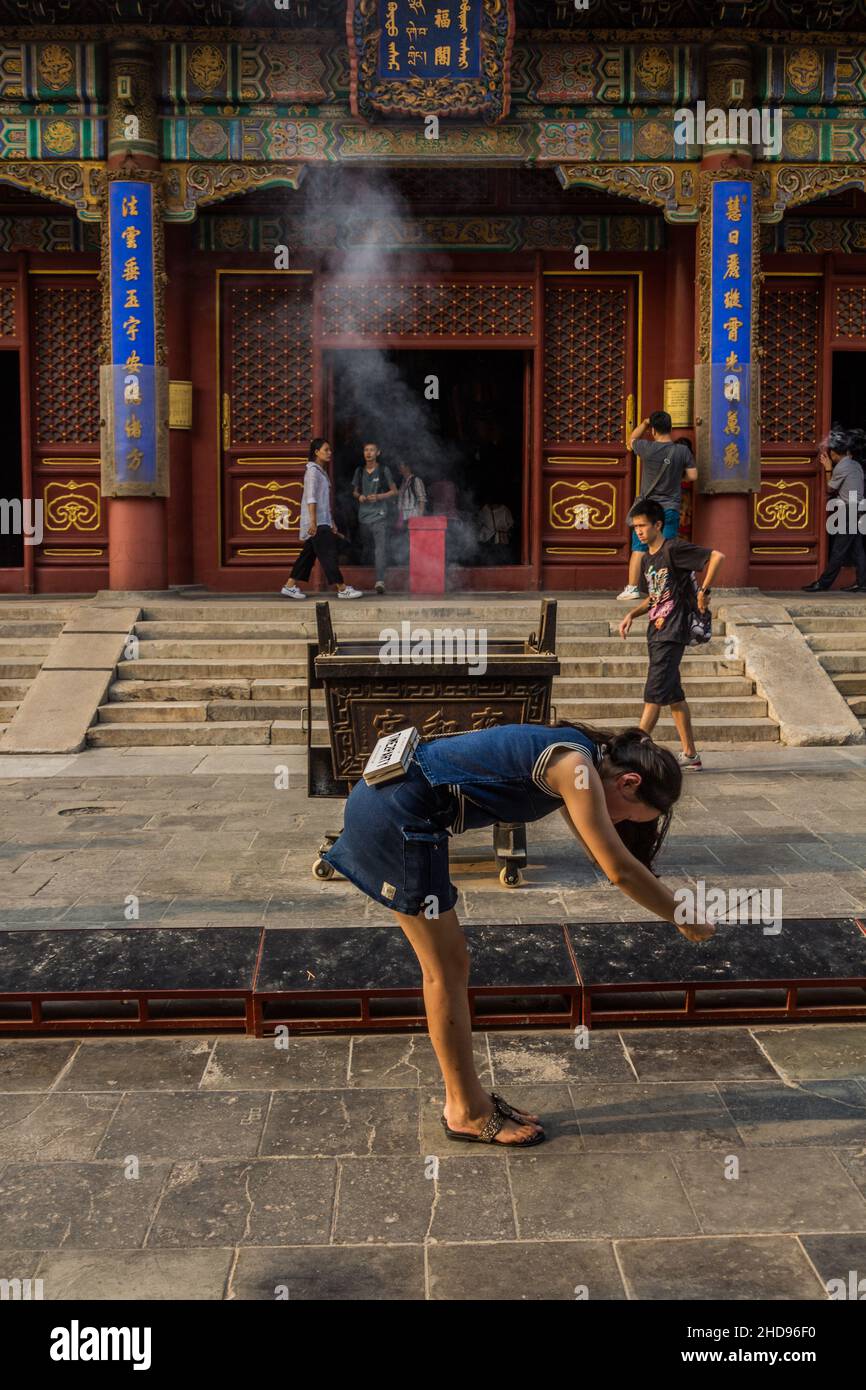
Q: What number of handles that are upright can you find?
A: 2